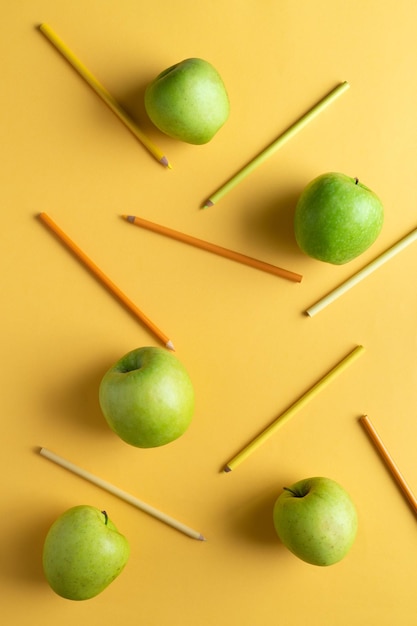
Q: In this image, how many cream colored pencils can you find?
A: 2